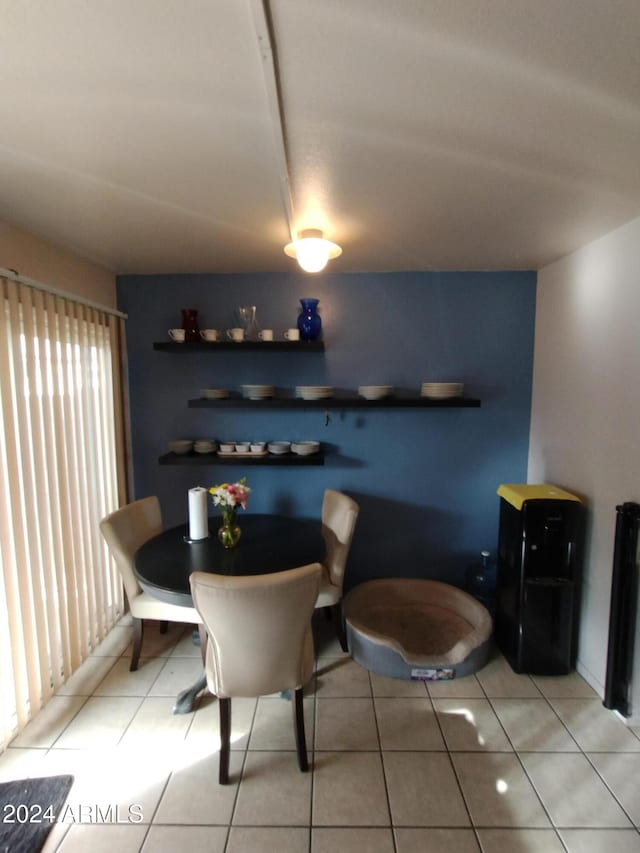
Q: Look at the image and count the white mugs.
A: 5